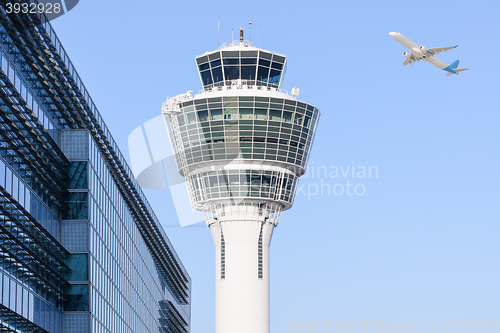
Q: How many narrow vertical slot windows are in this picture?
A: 2